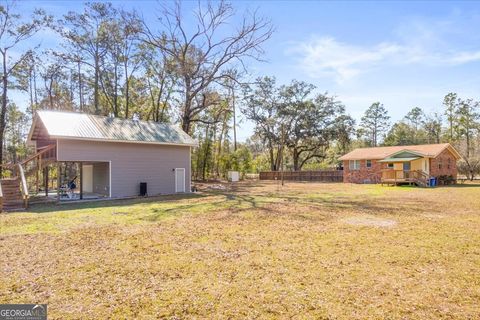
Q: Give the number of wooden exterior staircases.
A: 2